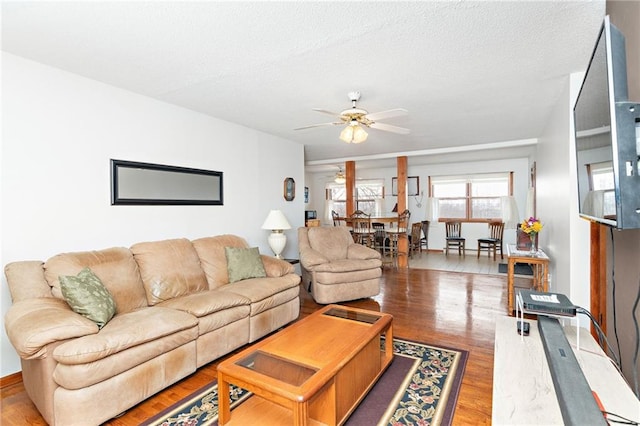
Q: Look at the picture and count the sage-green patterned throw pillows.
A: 2